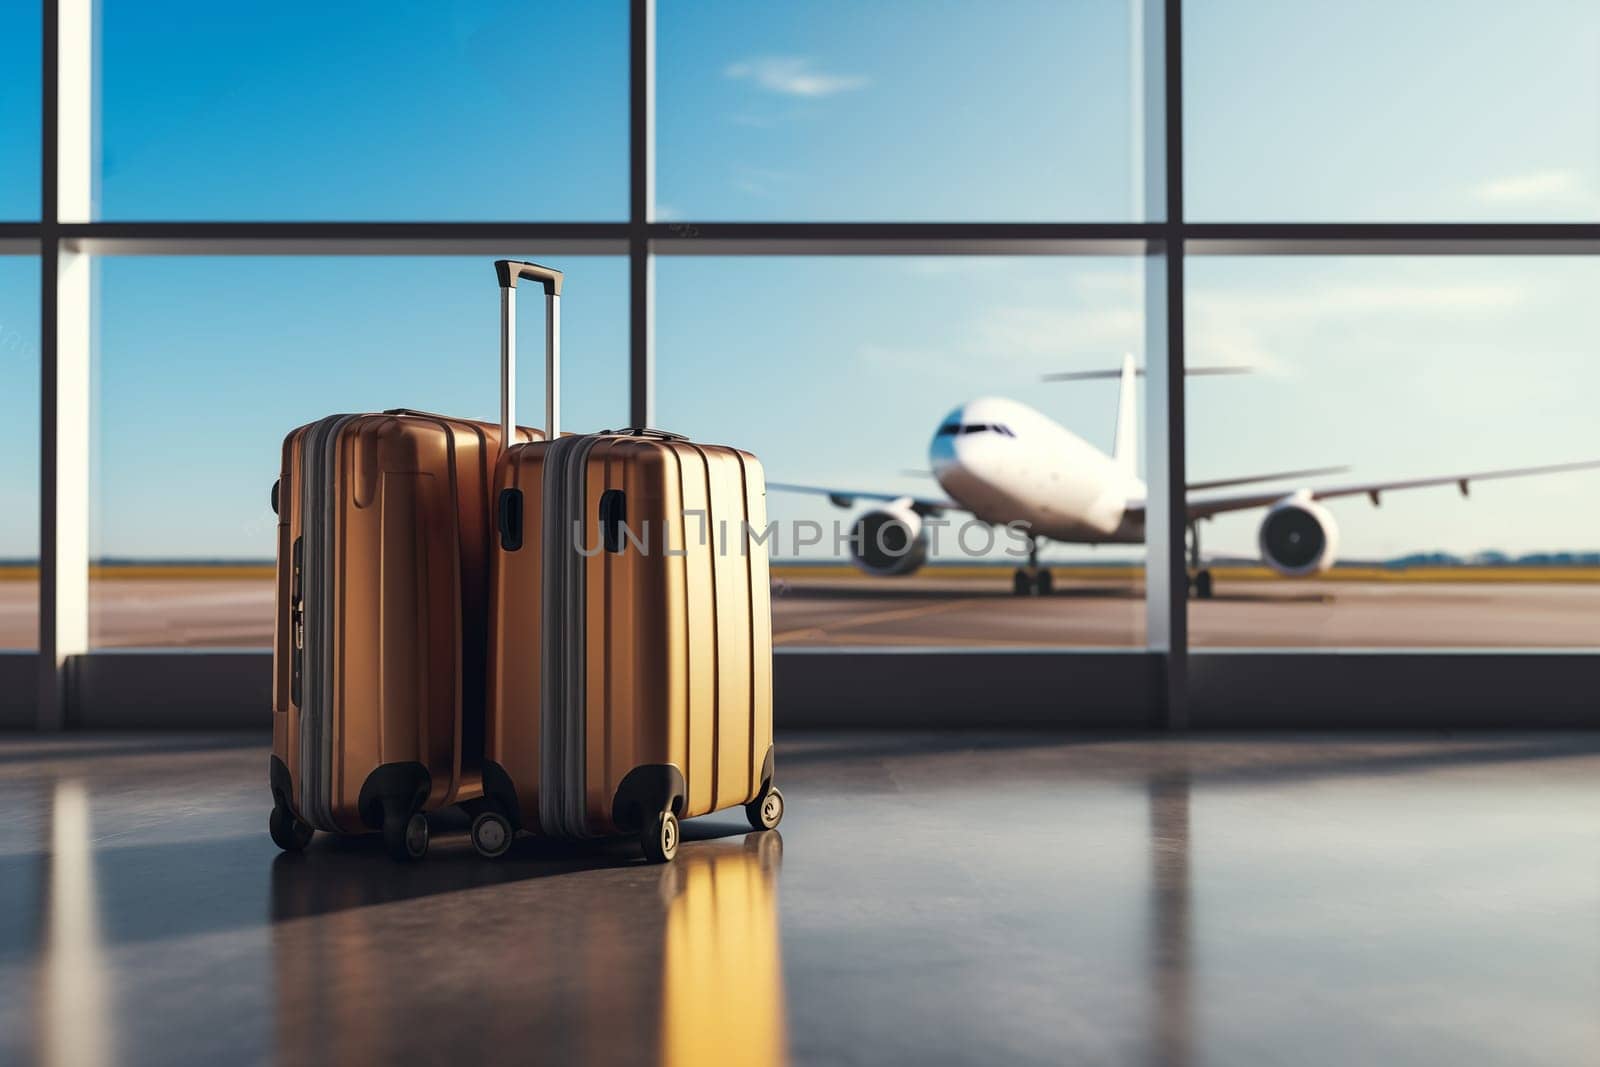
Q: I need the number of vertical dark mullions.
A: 3